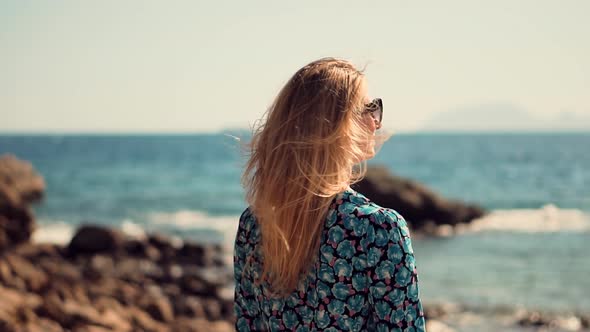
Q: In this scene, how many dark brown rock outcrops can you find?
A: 2